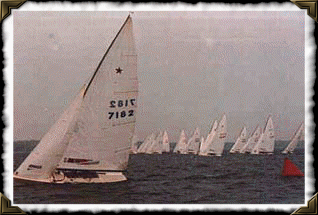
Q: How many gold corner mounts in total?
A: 4